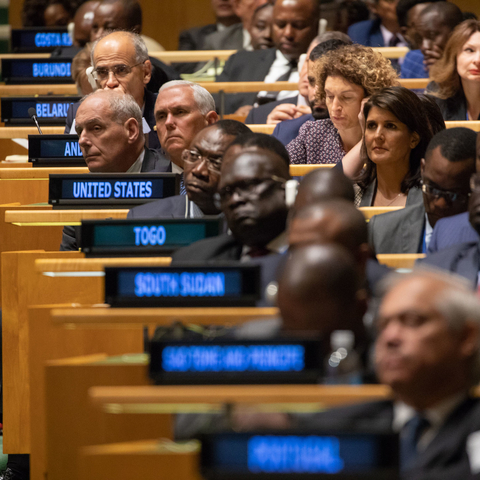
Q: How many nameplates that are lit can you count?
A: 9